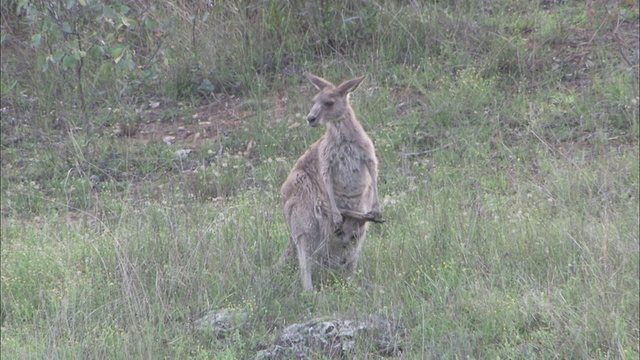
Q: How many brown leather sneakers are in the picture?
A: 0